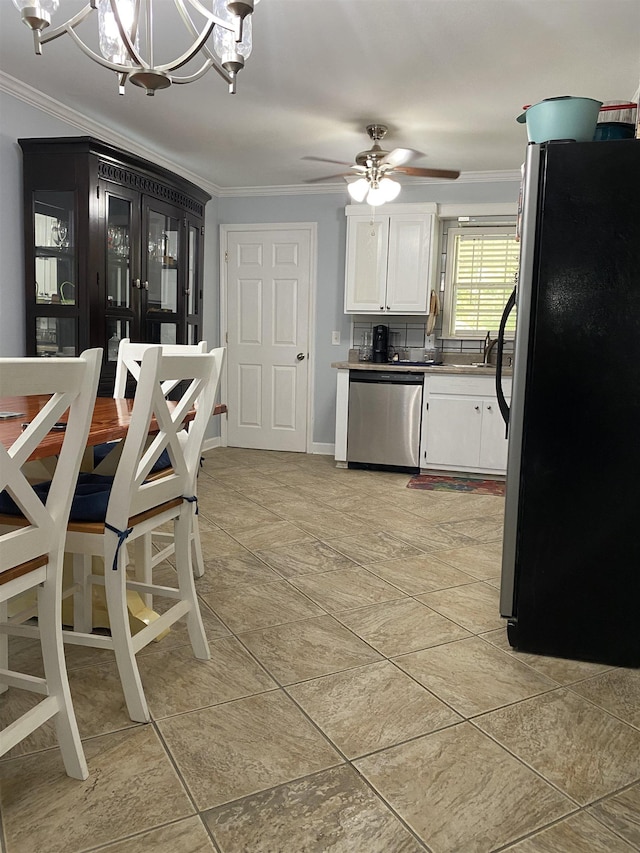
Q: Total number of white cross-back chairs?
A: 3